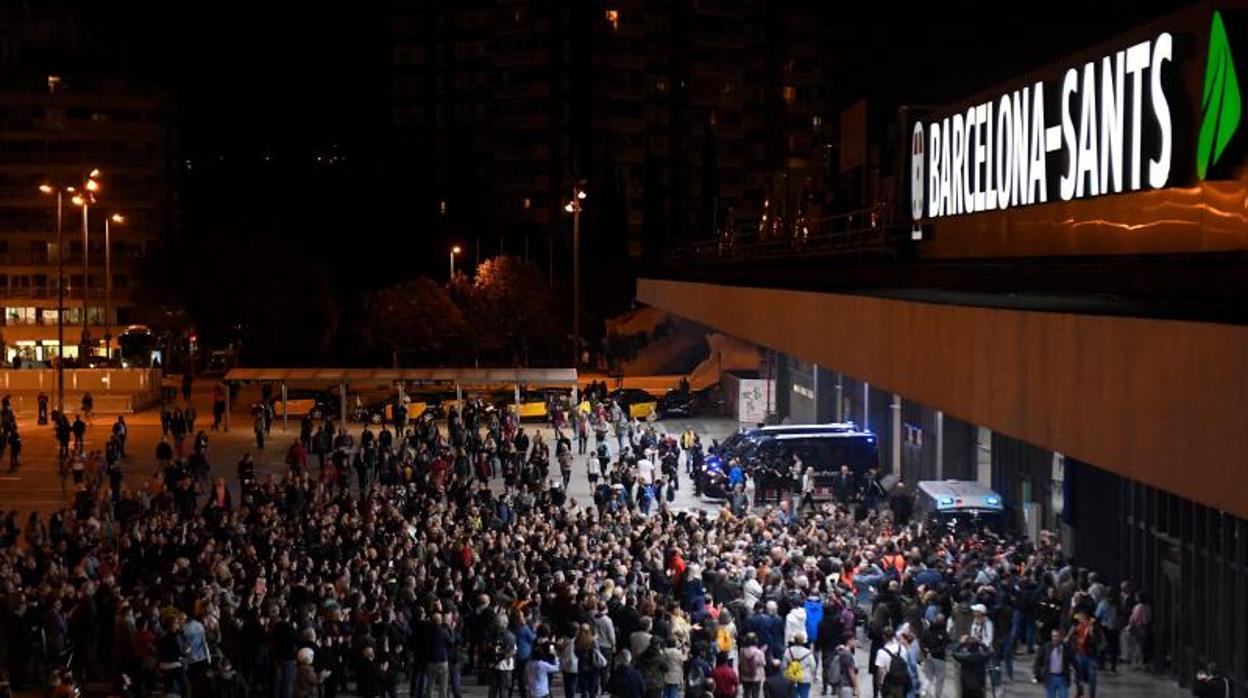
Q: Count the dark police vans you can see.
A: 2